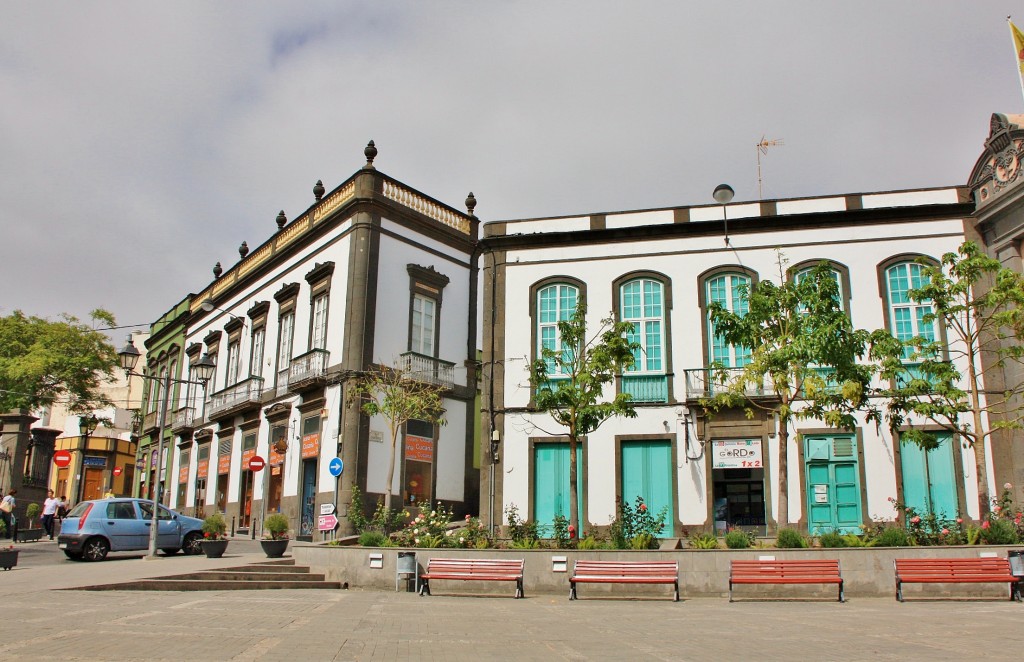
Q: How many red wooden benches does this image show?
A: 4